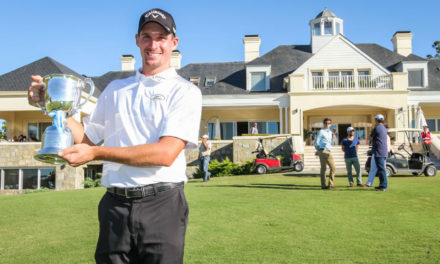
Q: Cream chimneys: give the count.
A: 4